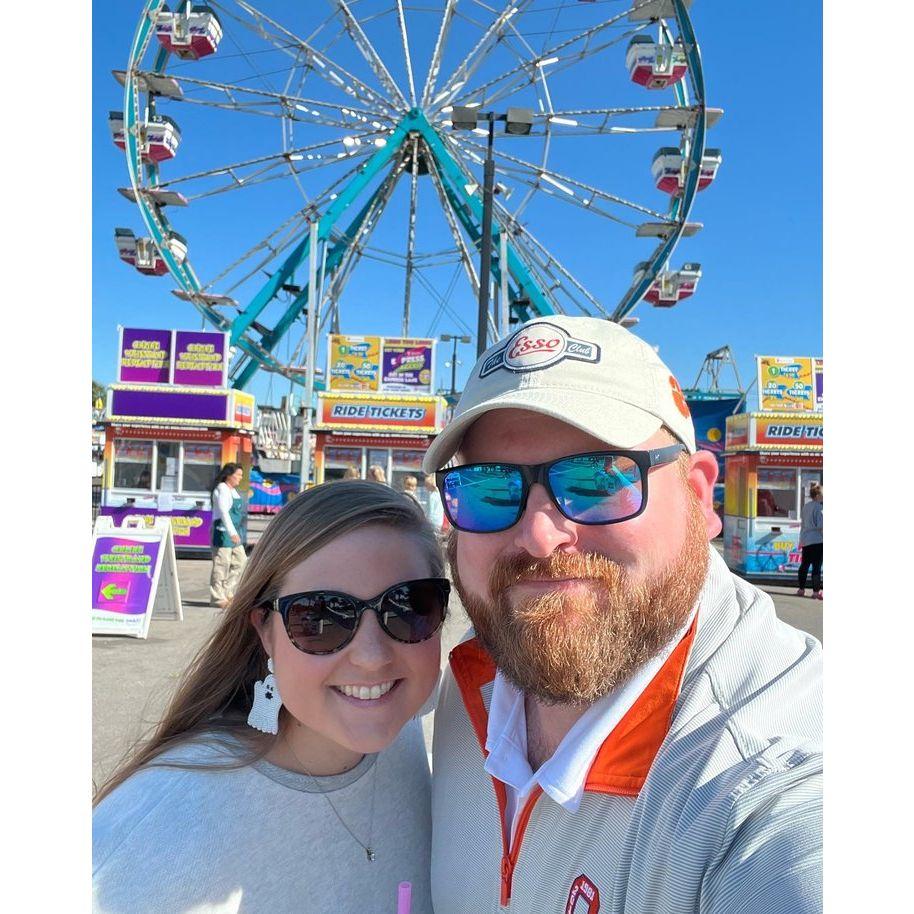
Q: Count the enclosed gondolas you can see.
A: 6